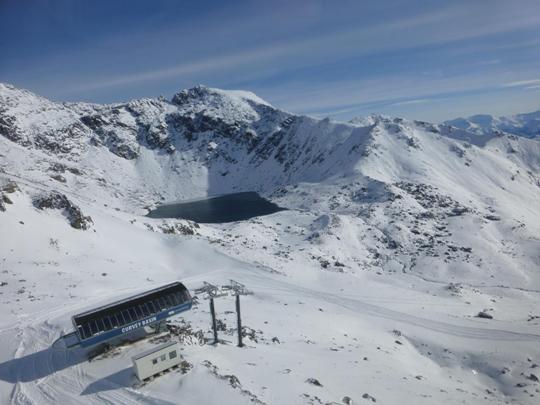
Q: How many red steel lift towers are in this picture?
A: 0